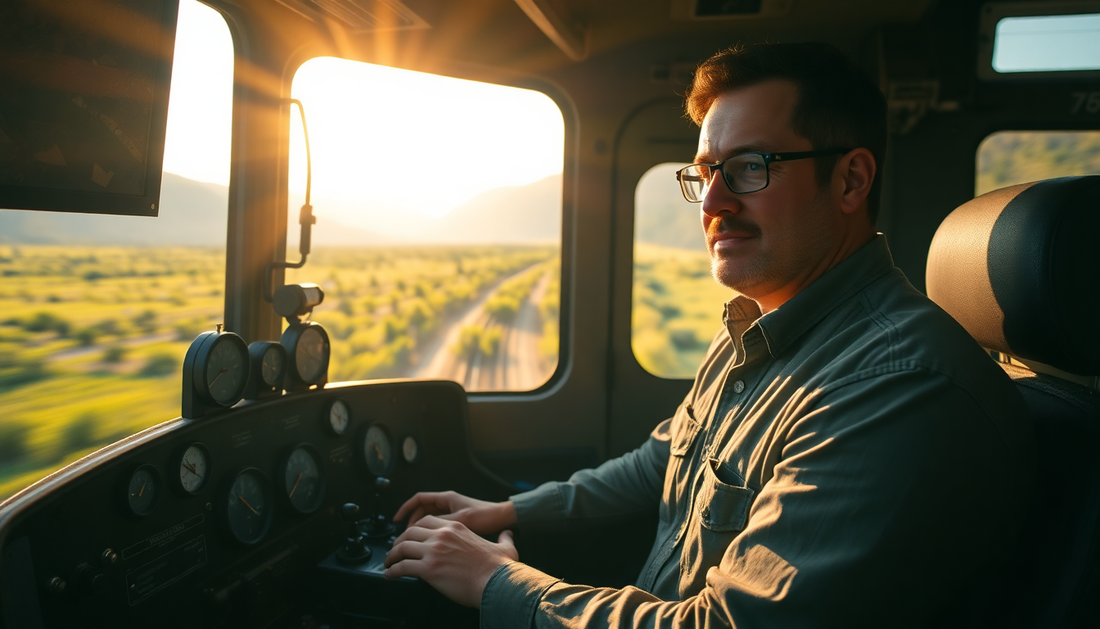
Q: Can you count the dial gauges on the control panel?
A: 10